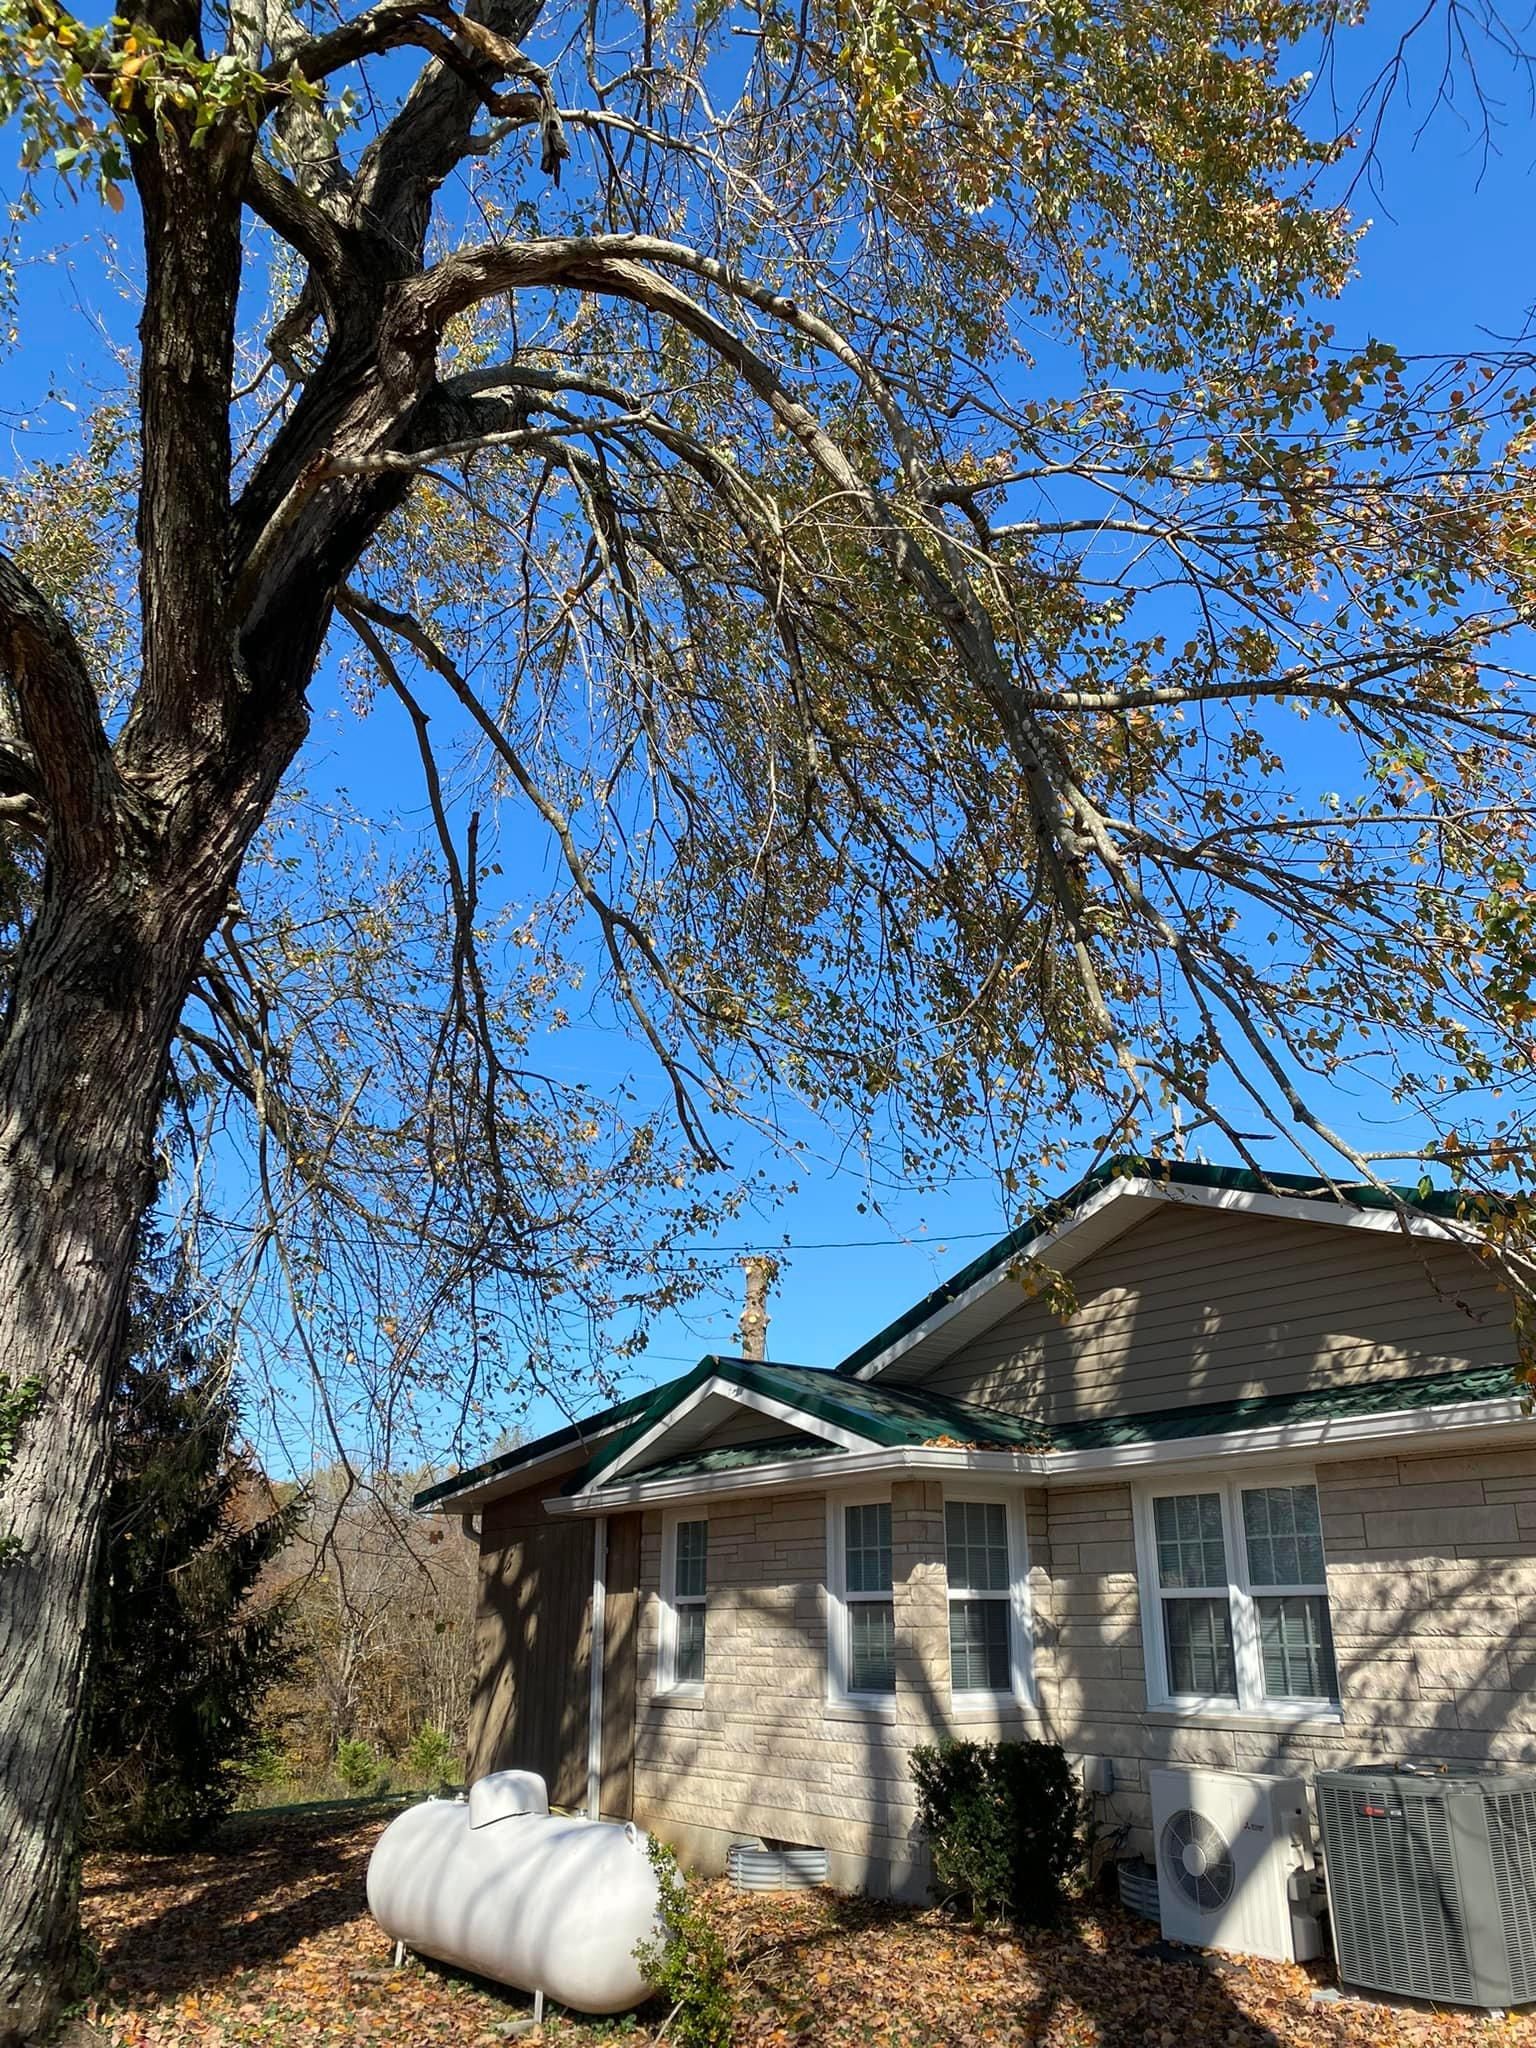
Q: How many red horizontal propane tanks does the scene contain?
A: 0